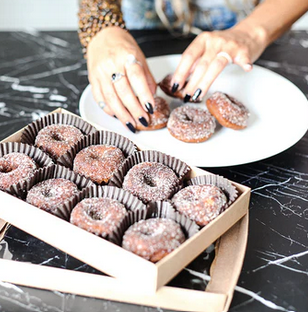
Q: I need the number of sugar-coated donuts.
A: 12